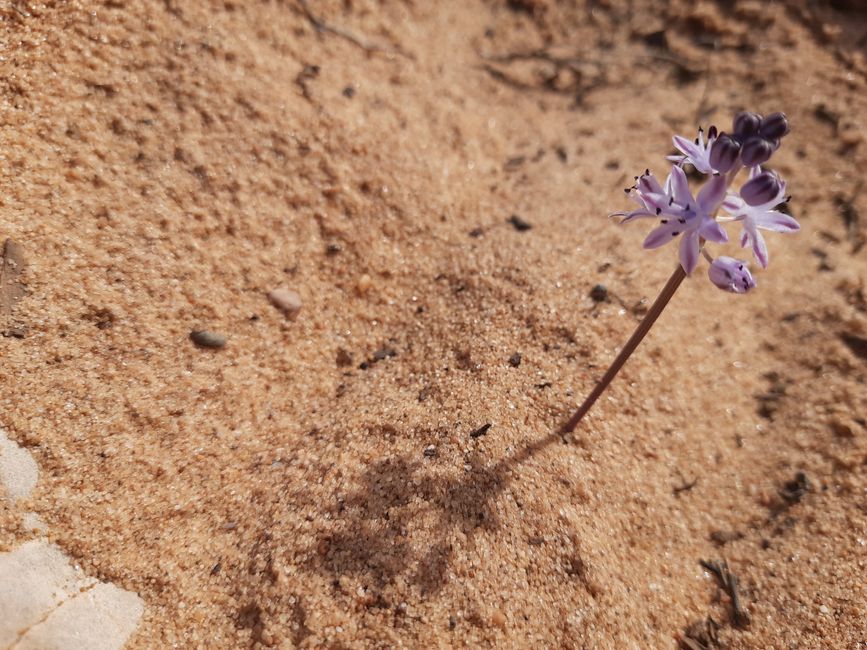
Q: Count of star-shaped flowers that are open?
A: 4